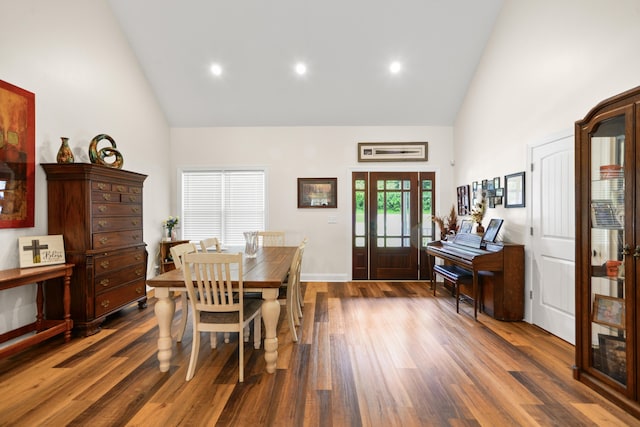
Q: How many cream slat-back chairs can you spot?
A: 6